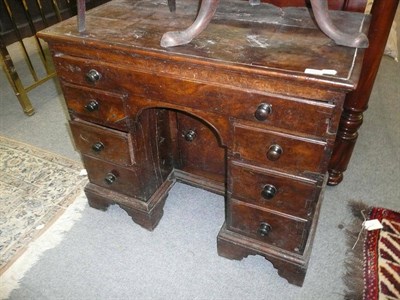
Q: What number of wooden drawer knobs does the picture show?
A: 9